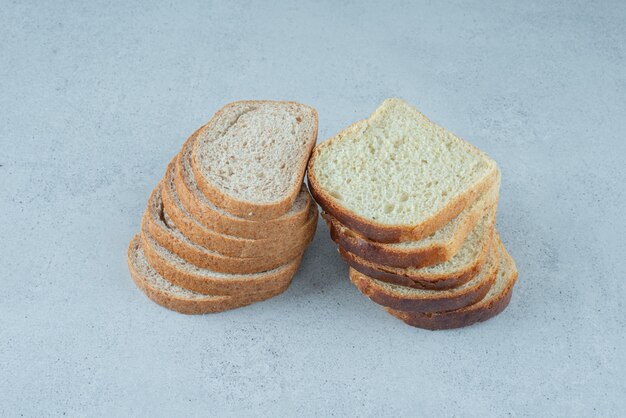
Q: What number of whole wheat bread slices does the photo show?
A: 6